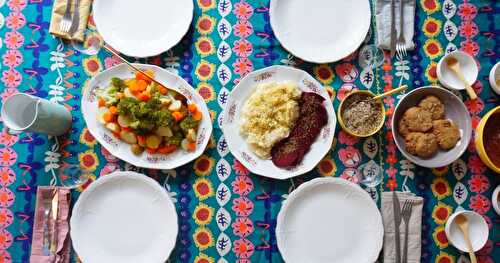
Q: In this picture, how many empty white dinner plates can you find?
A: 4